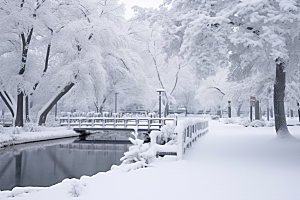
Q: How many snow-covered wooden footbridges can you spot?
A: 1